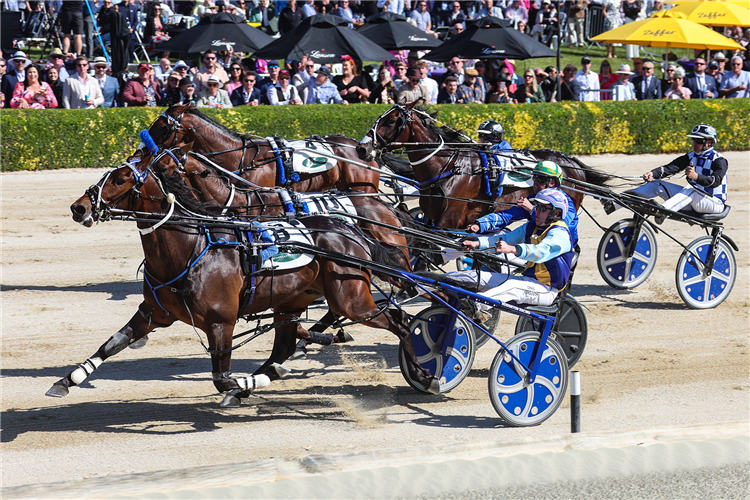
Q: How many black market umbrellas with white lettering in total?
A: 4